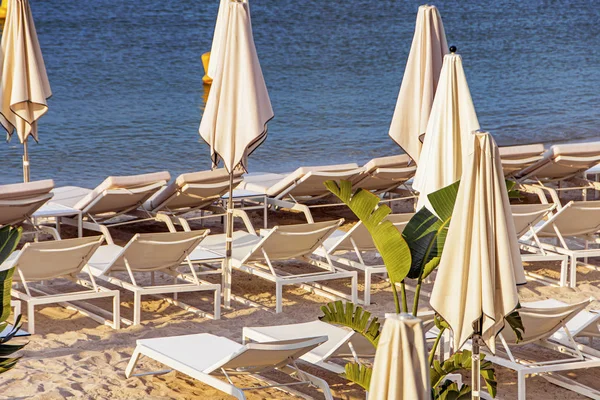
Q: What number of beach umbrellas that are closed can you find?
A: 6